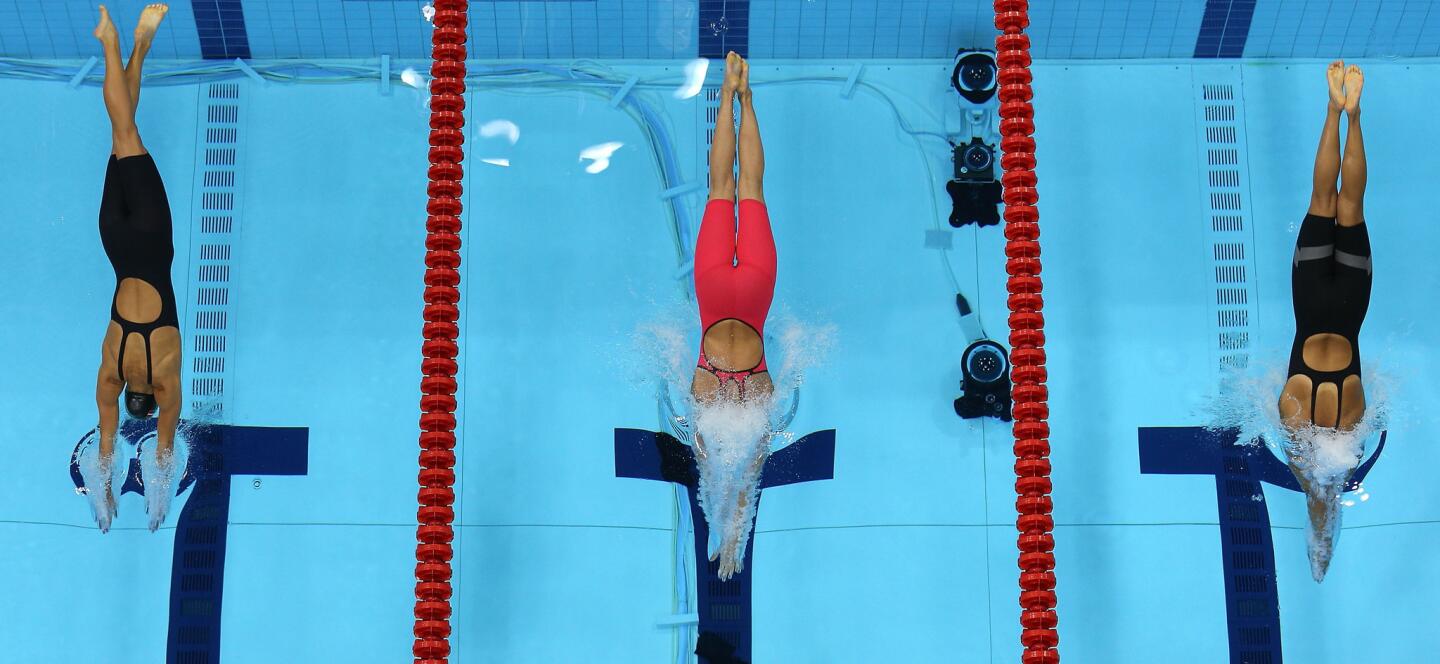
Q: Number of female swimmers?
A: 3